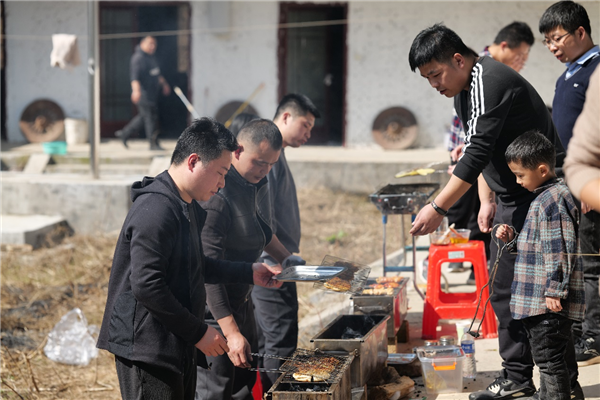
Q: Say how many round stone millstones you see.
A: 3